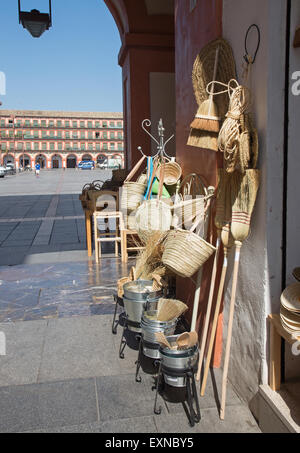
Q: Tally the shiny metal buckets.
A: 3